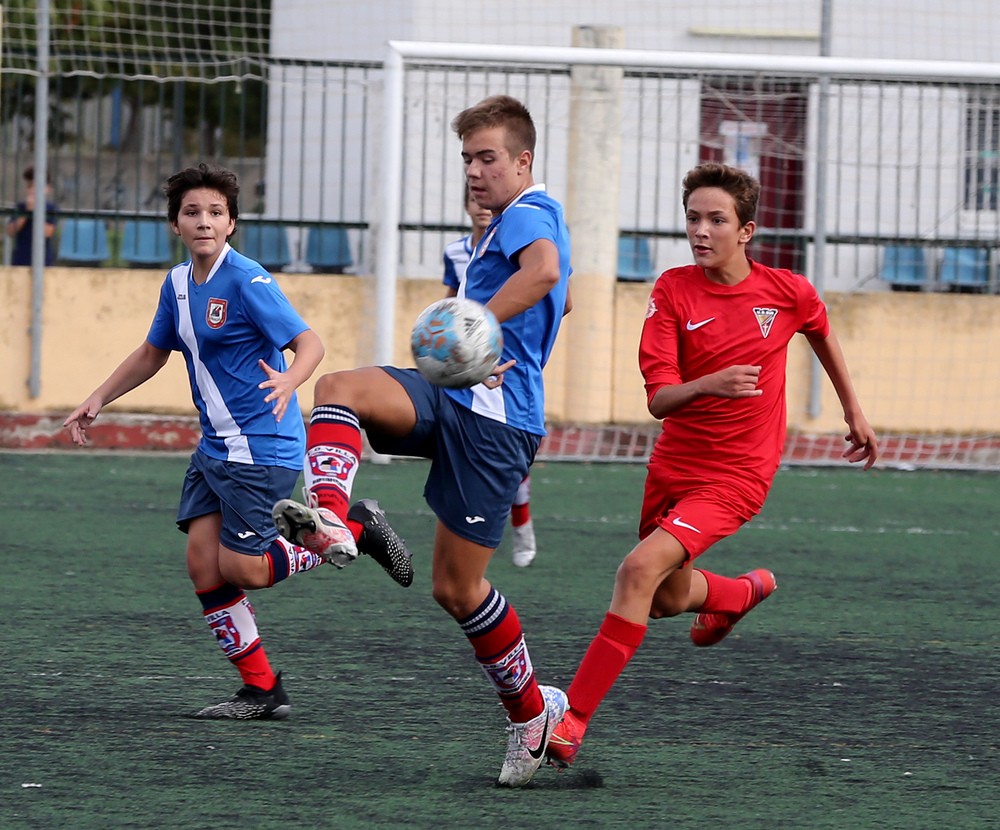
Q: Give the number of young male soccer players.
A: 4